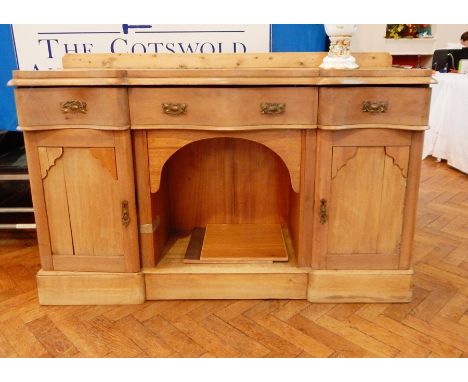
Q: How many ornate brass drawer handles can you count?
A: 4